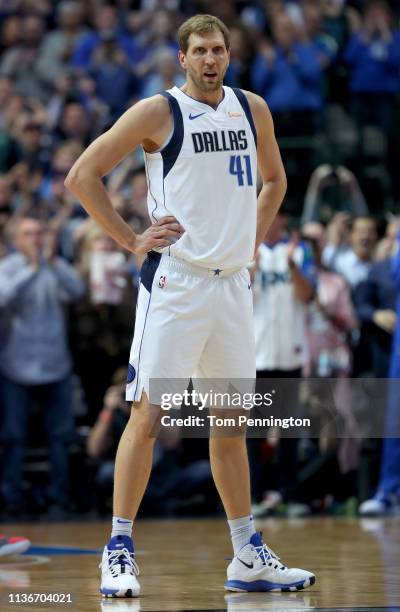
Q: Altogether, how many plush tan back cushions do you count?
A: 0